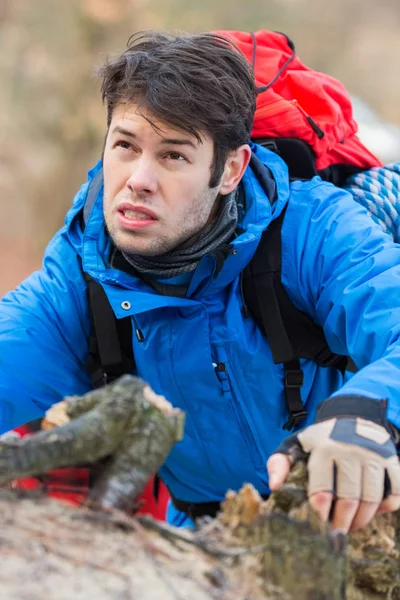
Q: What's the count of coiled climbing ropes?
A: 1